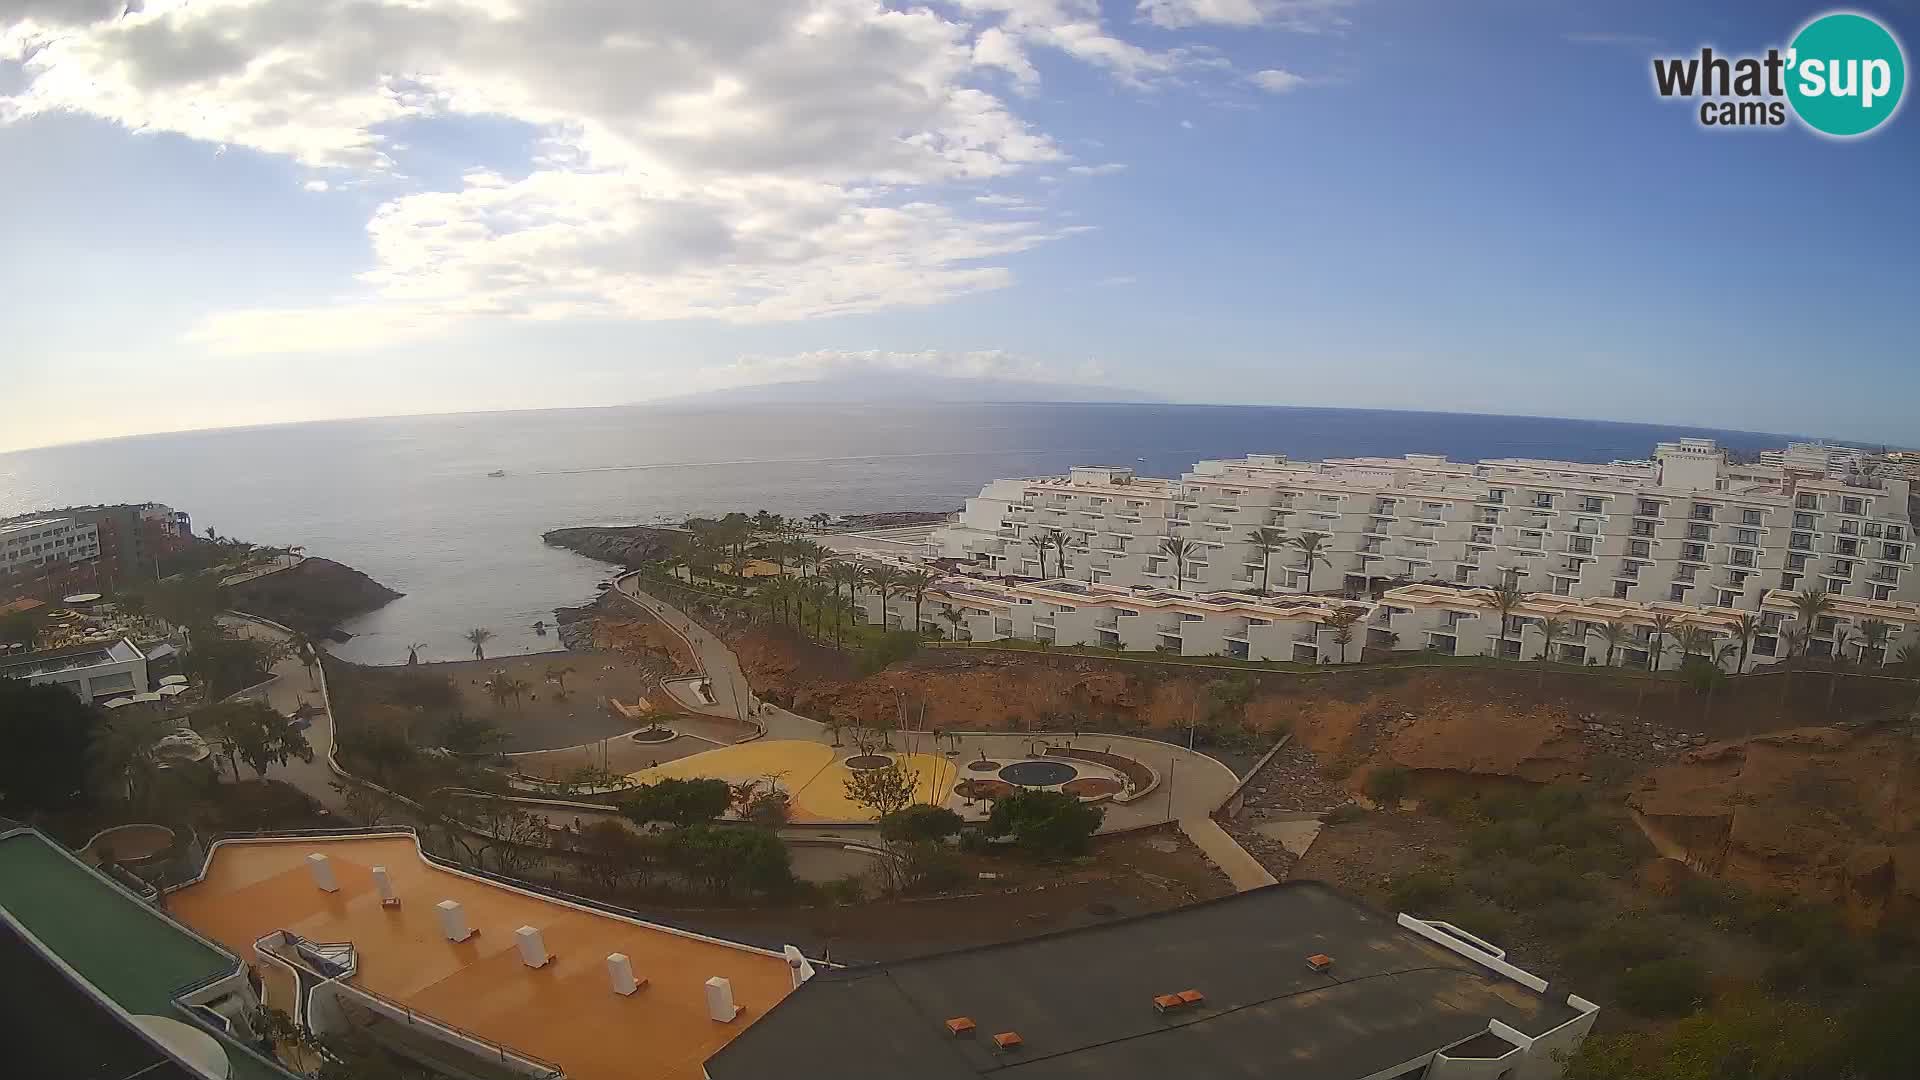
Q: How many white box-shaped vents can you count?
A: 6